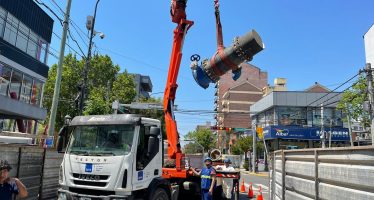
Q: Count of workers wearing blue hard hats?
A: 2